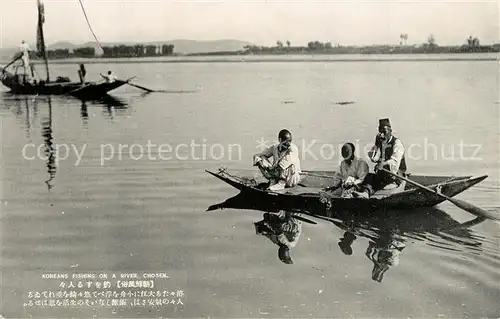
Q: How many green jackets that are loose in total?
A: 0